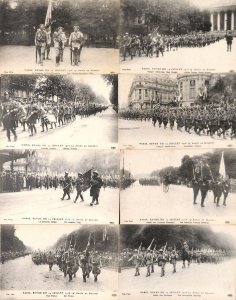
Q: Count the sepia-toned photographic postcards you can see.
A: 8